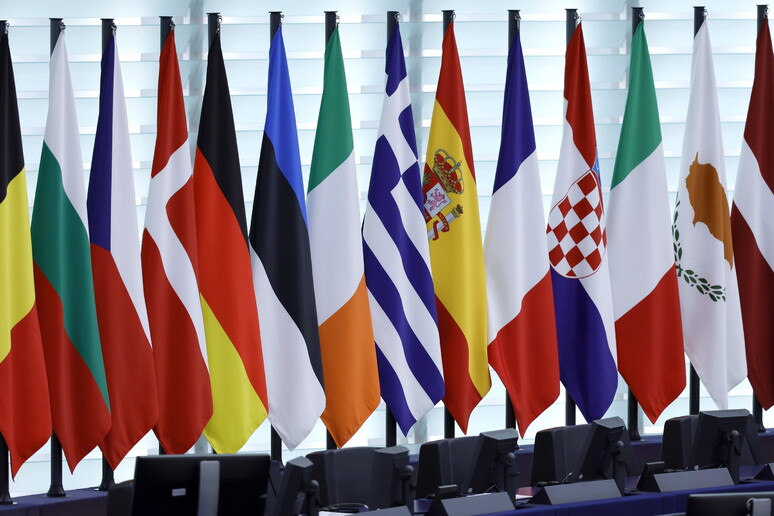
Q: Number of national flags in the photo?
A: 14